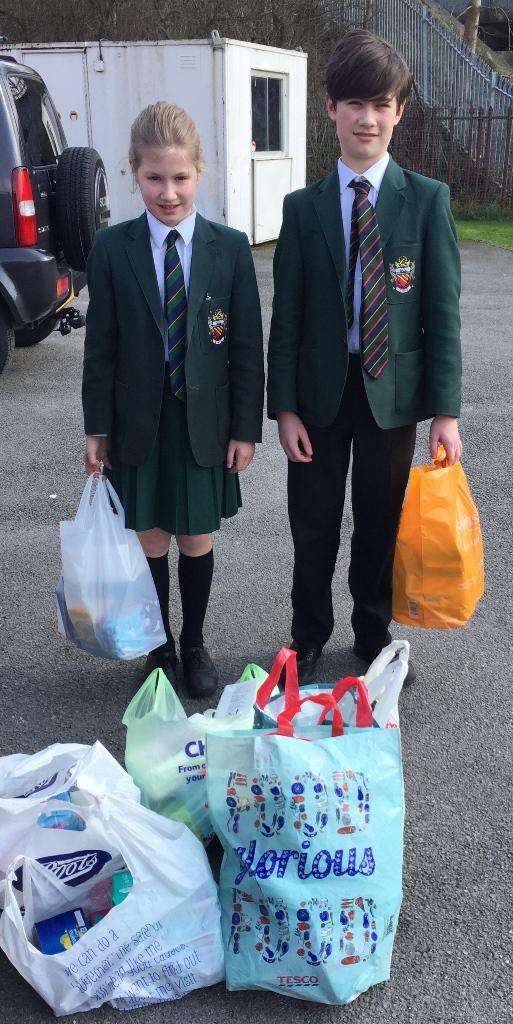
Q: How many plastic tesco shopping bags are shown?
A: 1